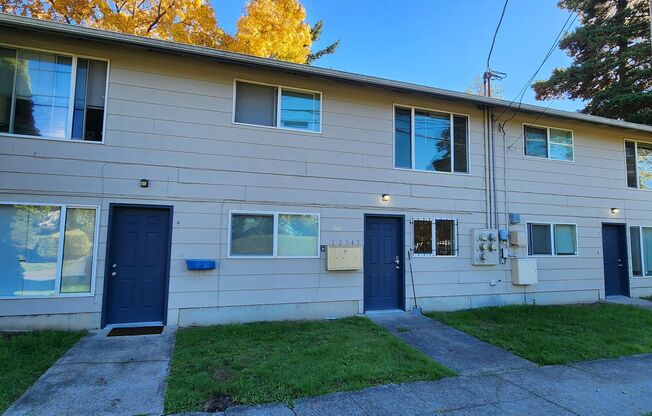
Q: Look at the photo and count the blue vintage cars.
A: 0